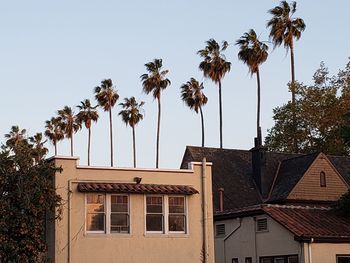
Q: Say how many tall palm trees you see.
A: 12